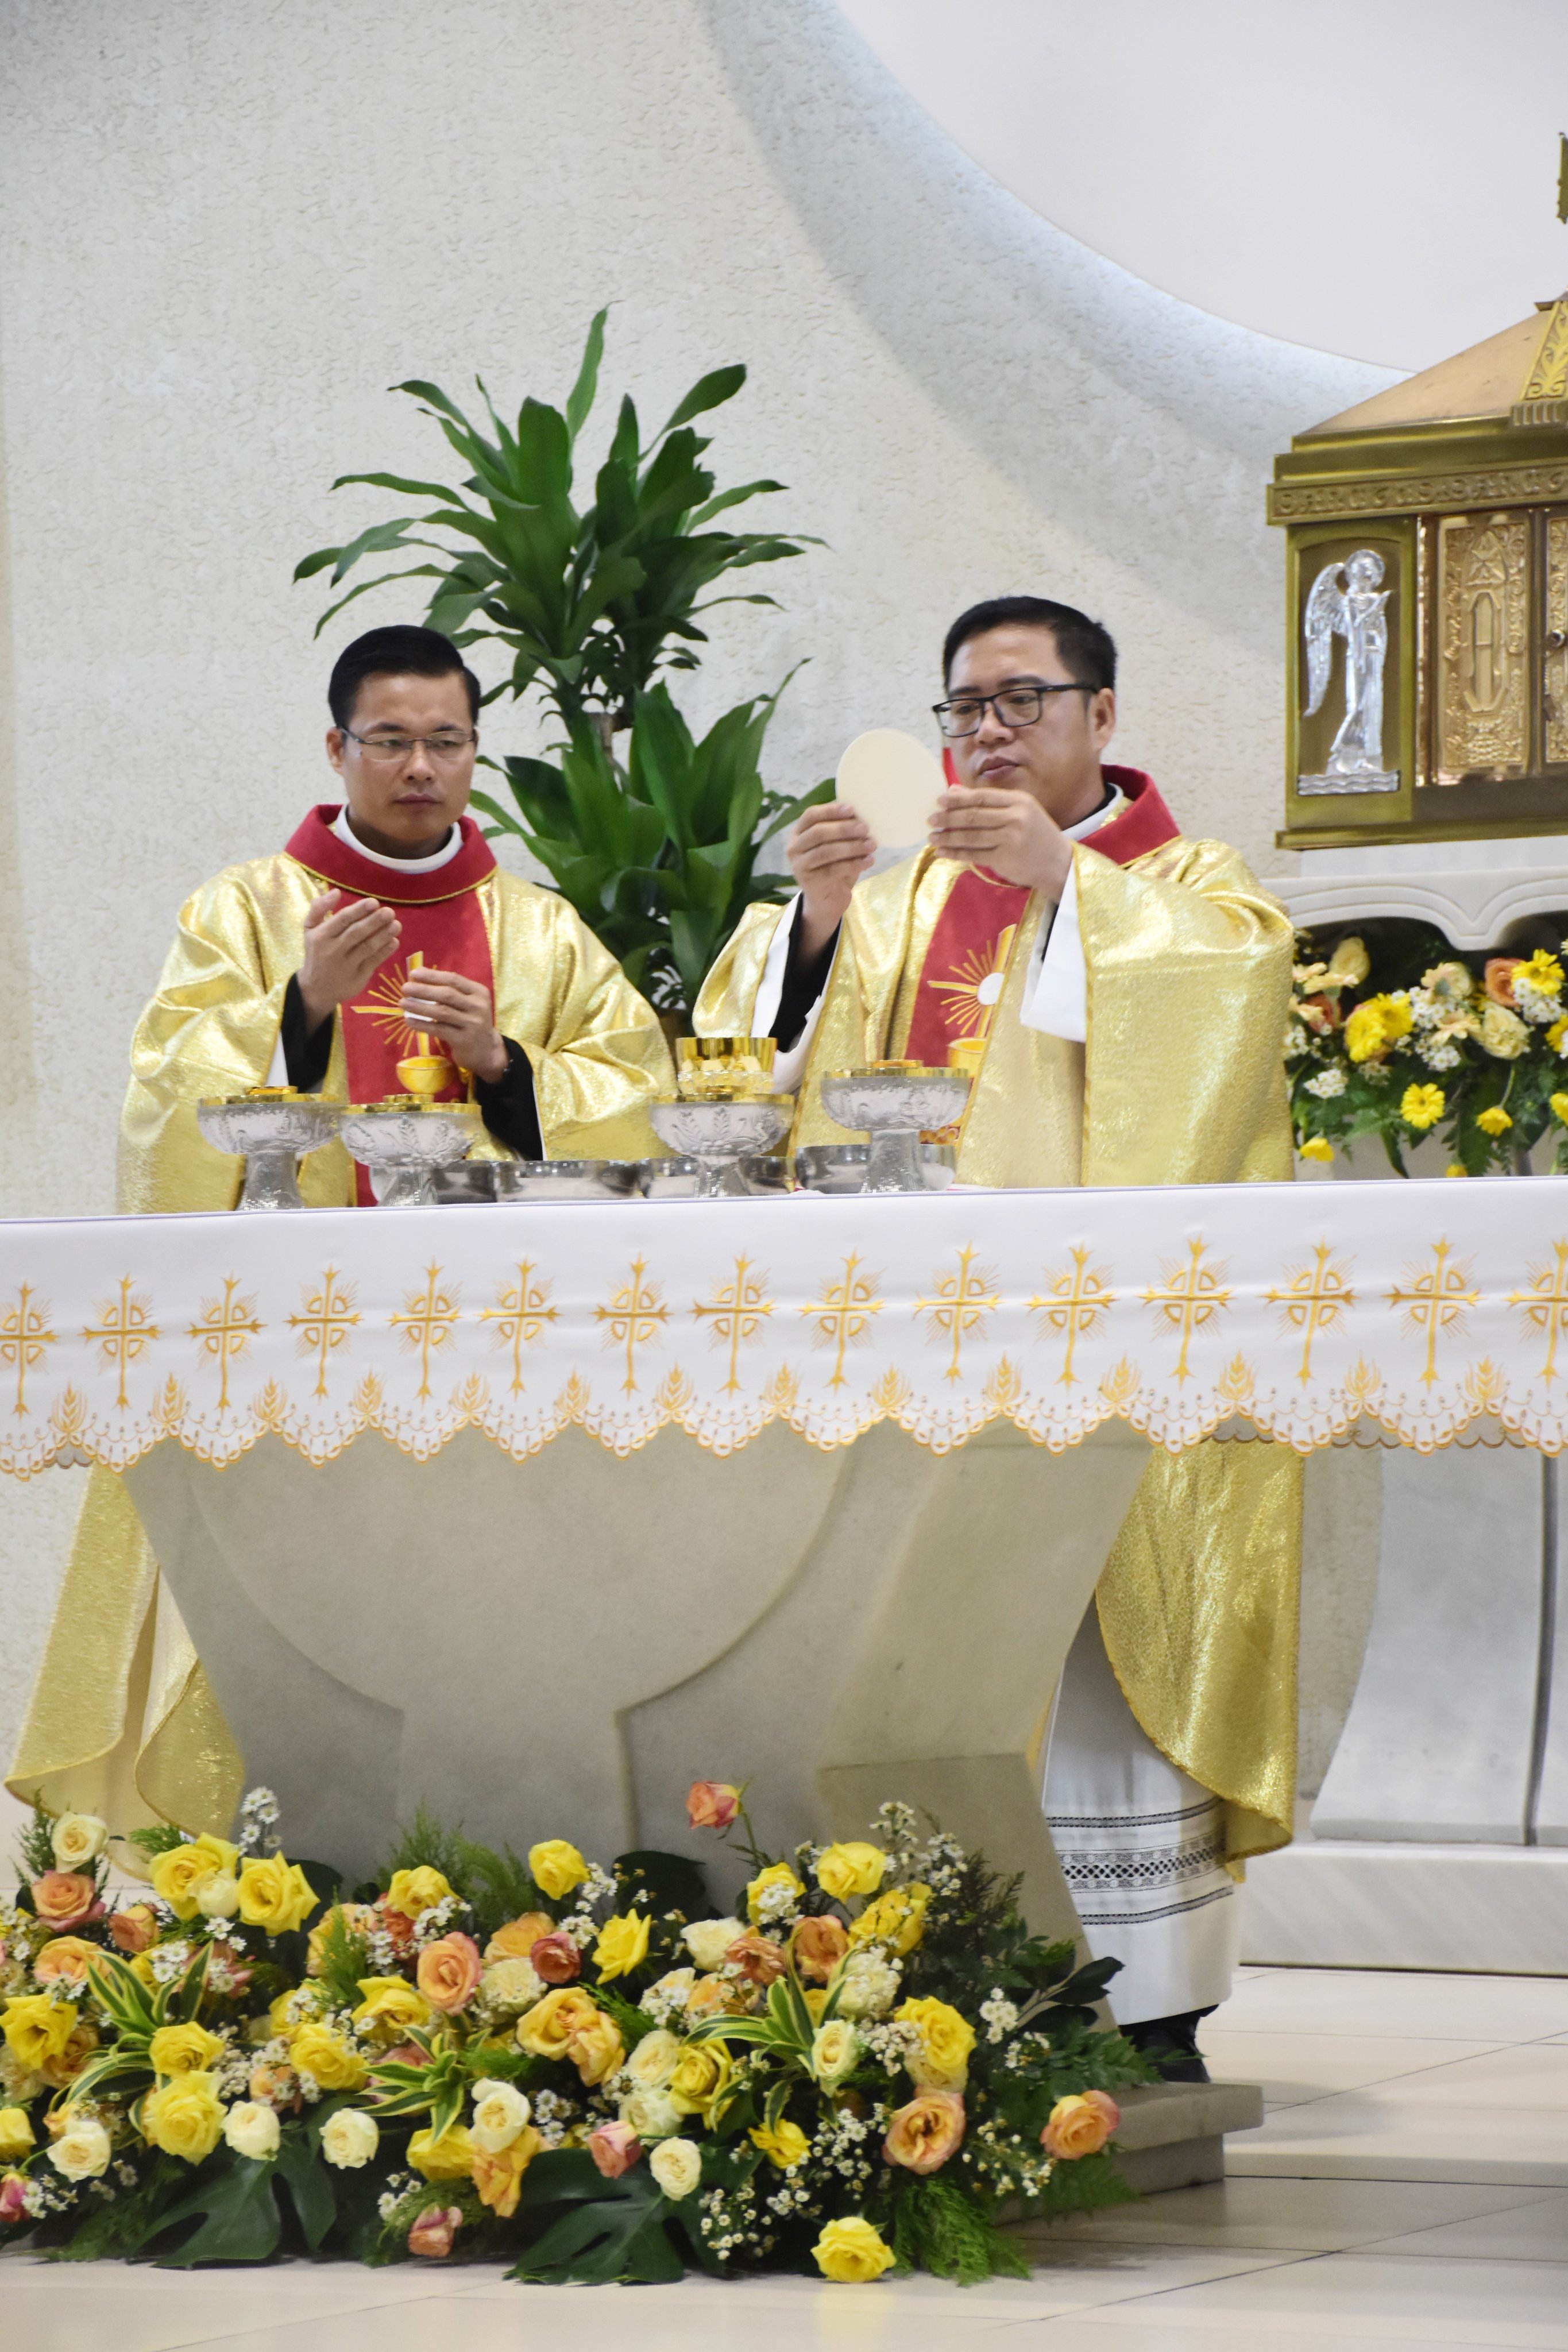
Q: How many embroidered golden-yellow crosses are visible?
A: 15